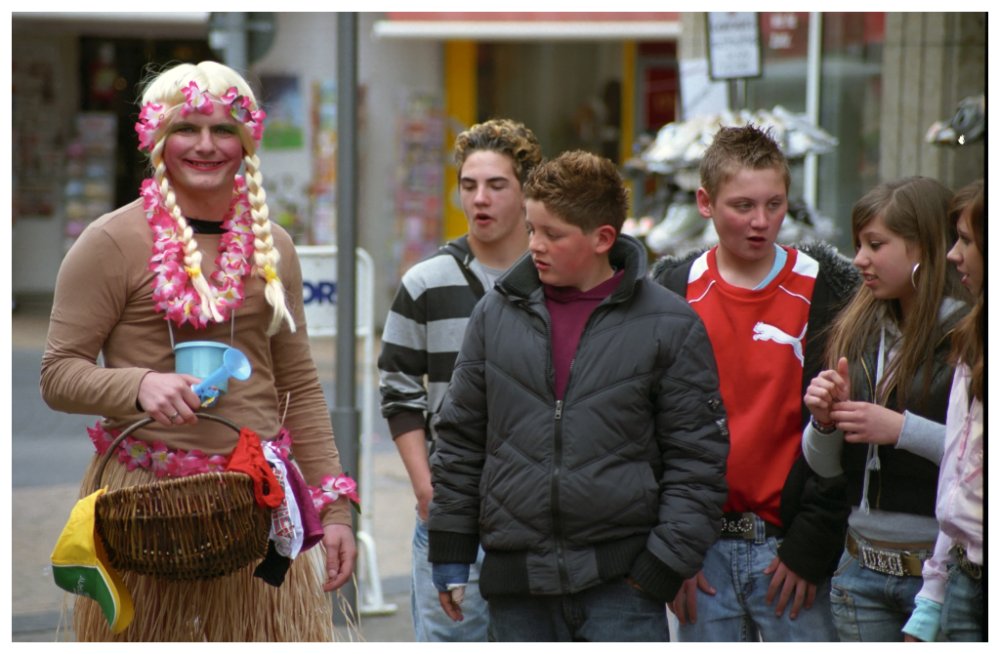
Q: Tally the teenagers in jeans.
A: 5